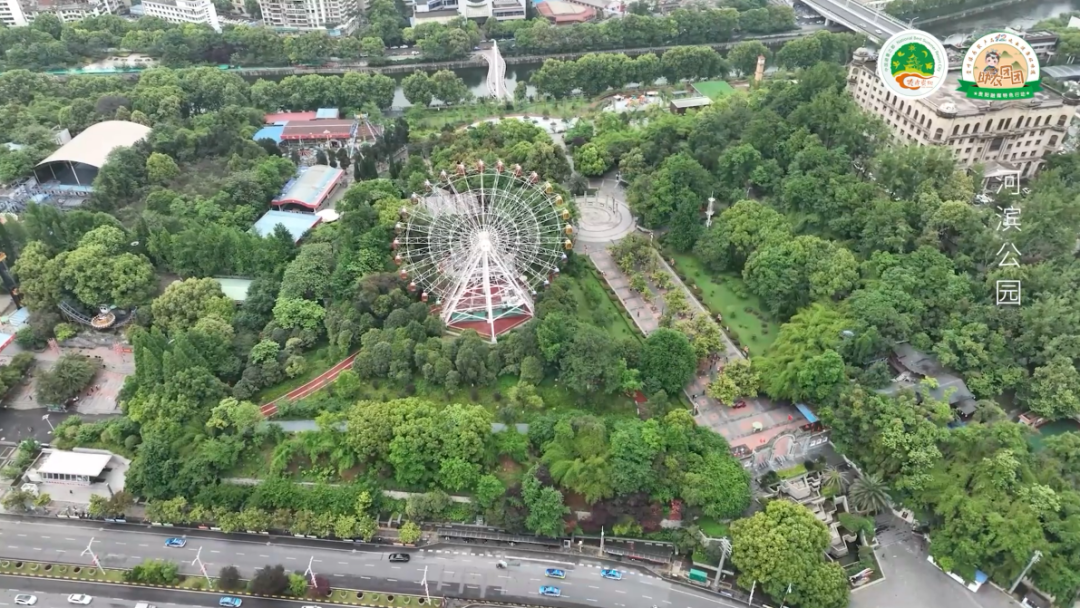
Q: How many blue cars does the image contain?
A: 5